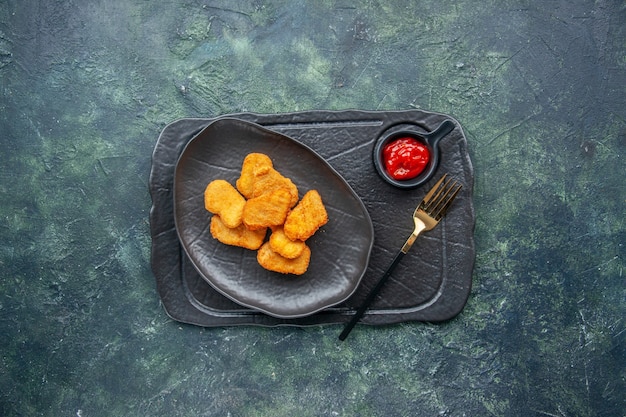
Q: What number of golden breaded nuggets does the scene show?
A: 8